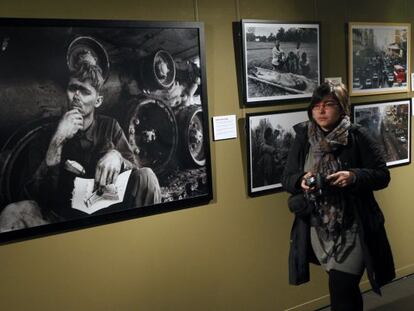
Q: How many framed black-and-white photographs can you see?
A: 3